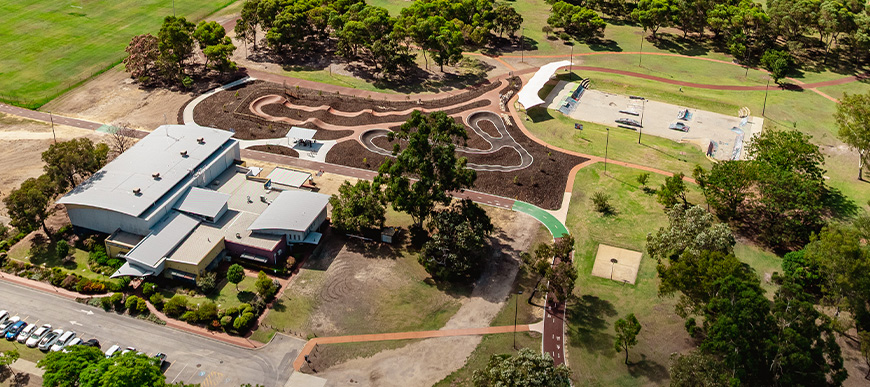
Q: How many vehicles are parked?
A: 13